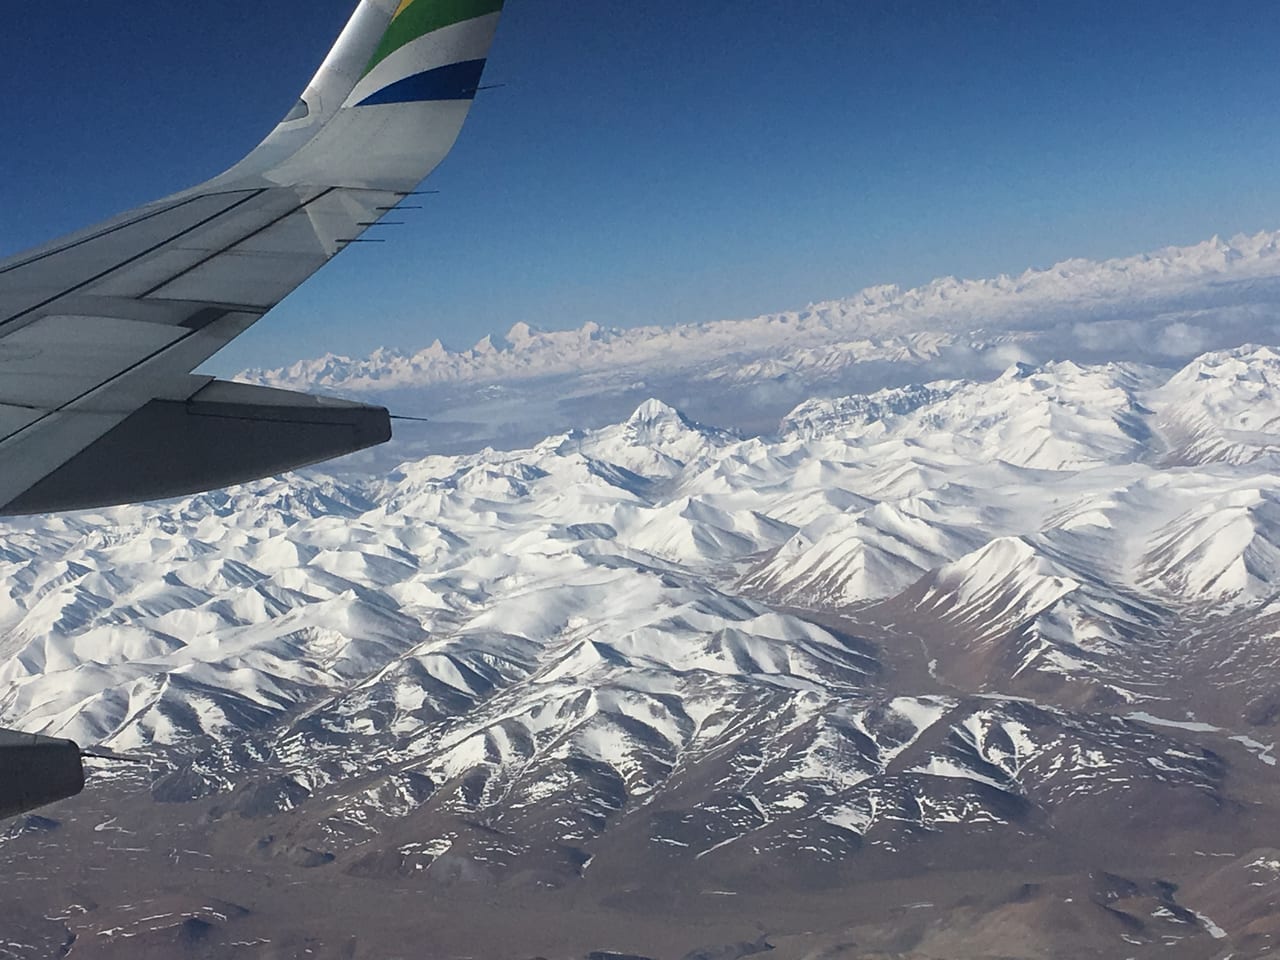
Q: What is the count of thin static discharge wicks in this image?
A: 7